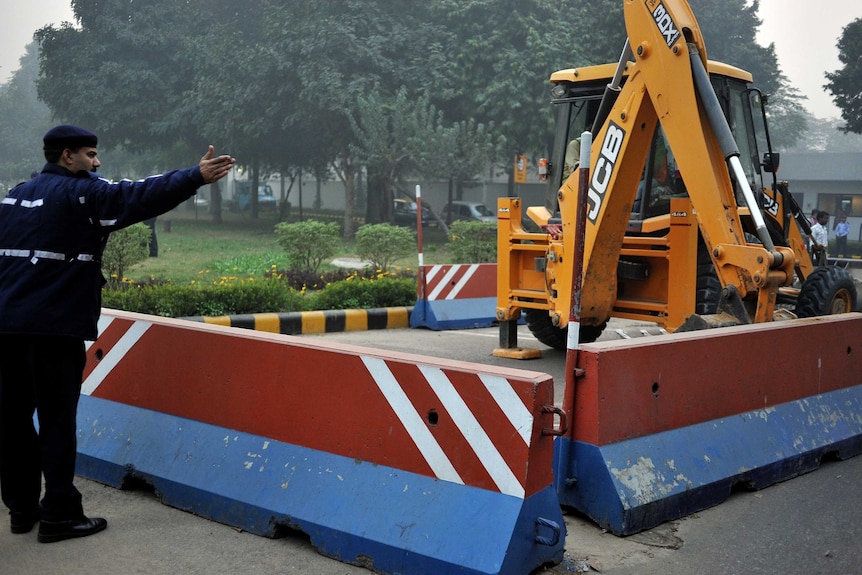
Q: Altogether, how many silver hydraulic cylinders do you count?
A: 2